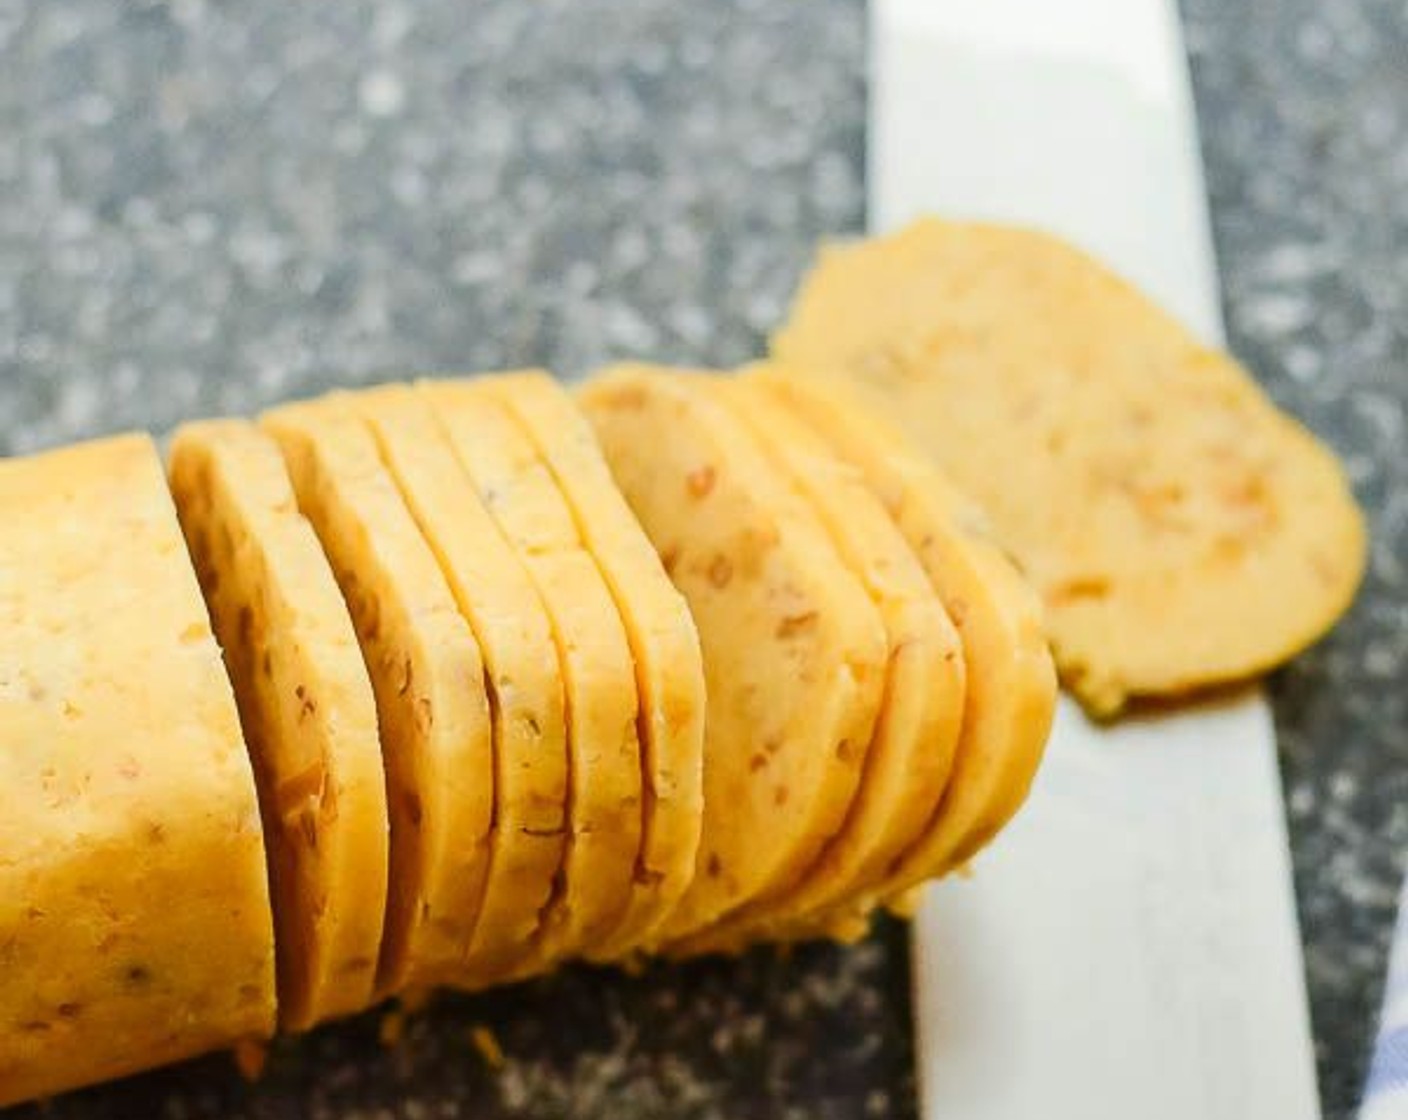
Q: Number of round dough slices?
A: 9